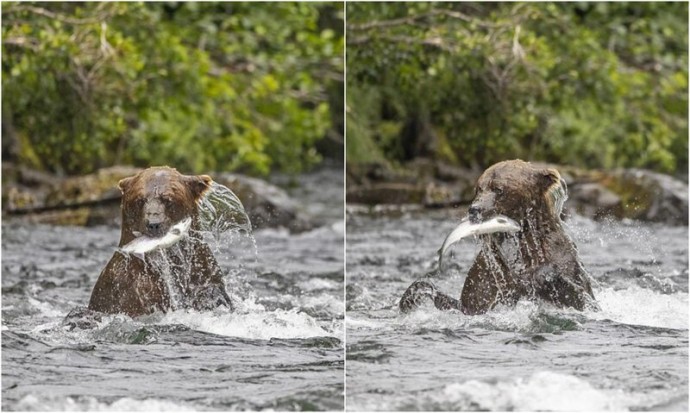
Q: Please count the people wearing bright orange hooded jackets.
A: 0